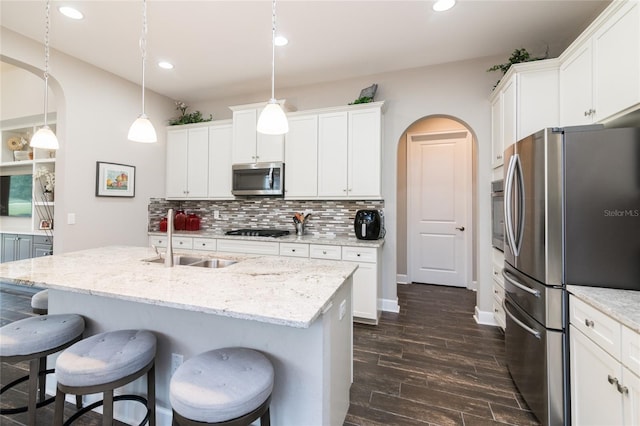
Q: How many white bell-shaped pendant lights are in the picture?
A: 3